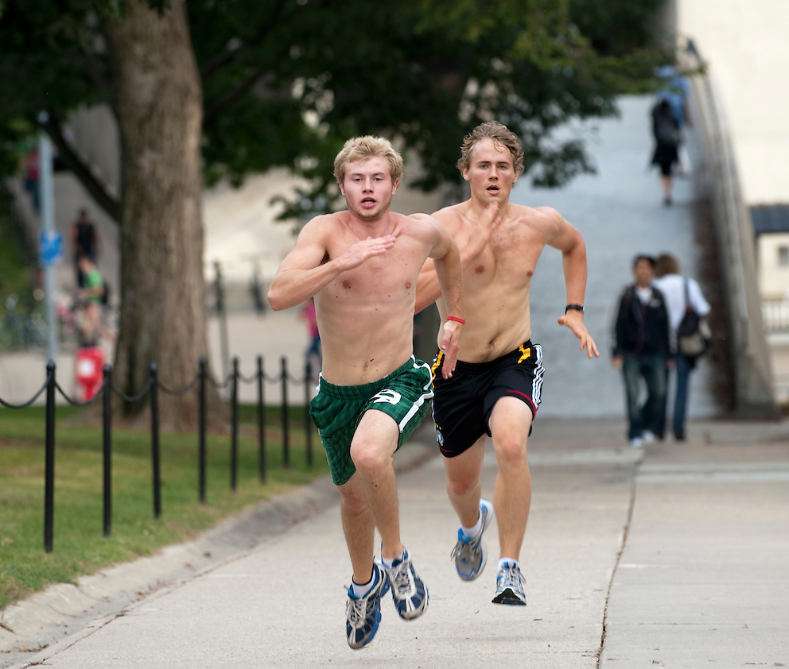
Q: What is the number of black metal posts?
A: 8